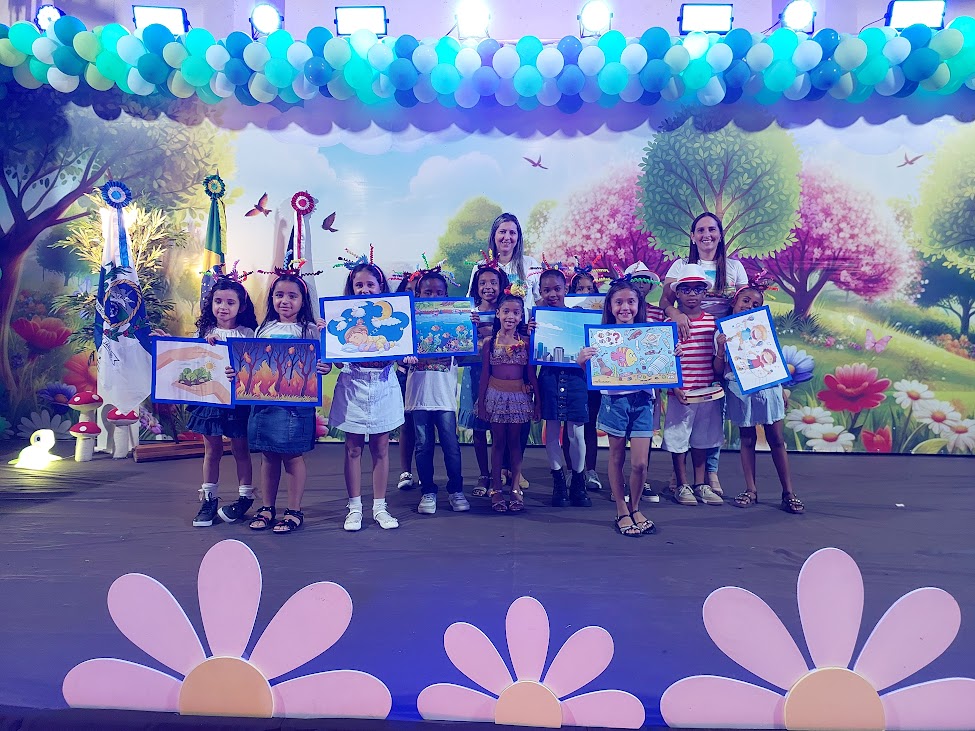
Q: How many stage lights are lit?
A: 9